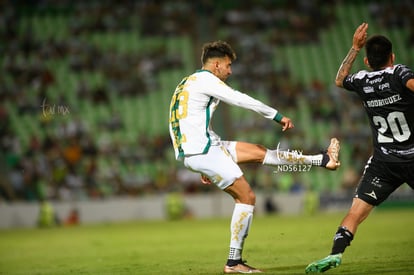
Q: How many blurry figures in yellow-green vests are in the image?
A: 3